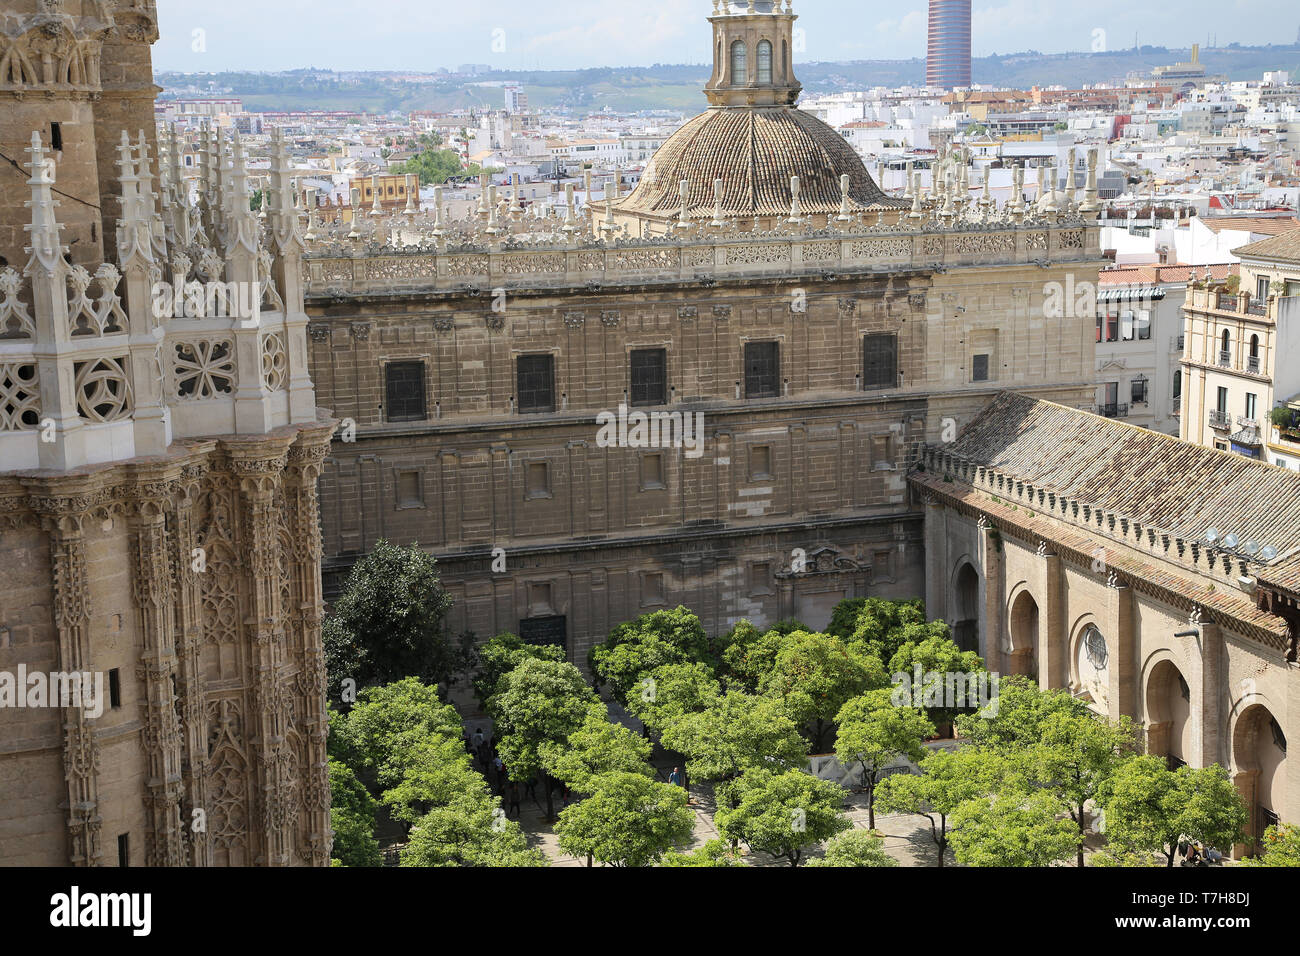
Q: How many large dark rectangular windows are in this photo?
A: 5